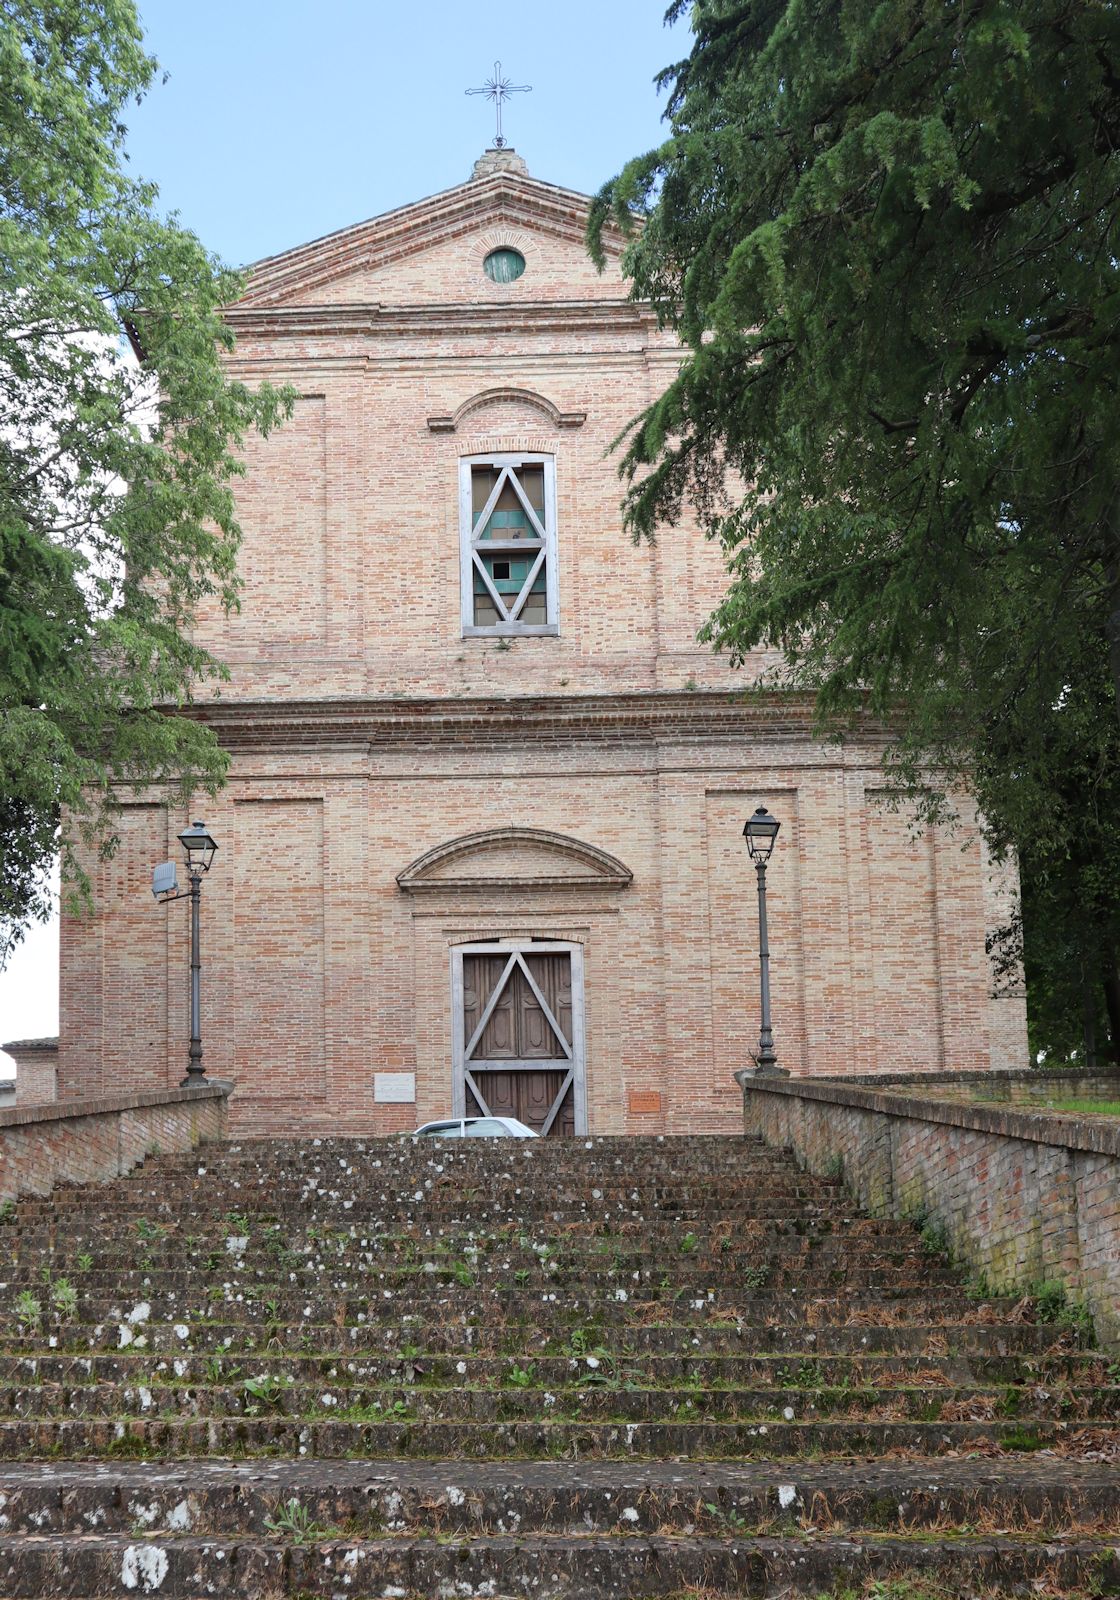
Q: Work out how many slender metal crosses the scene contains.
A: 1